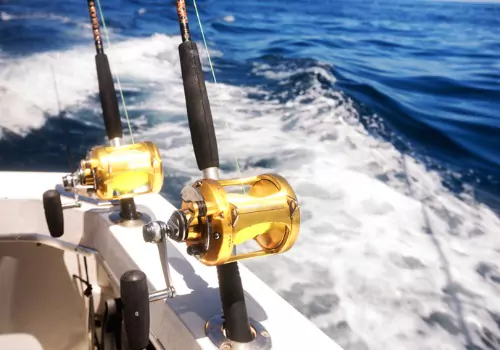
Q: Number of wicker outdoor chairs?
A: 0